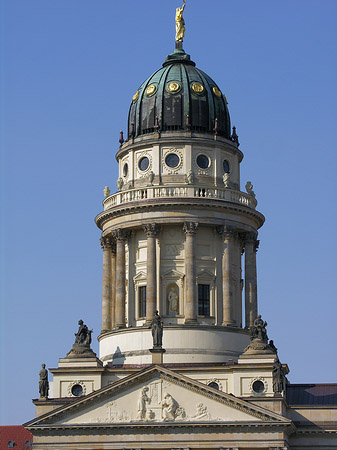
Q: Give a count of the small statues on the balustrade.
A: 6